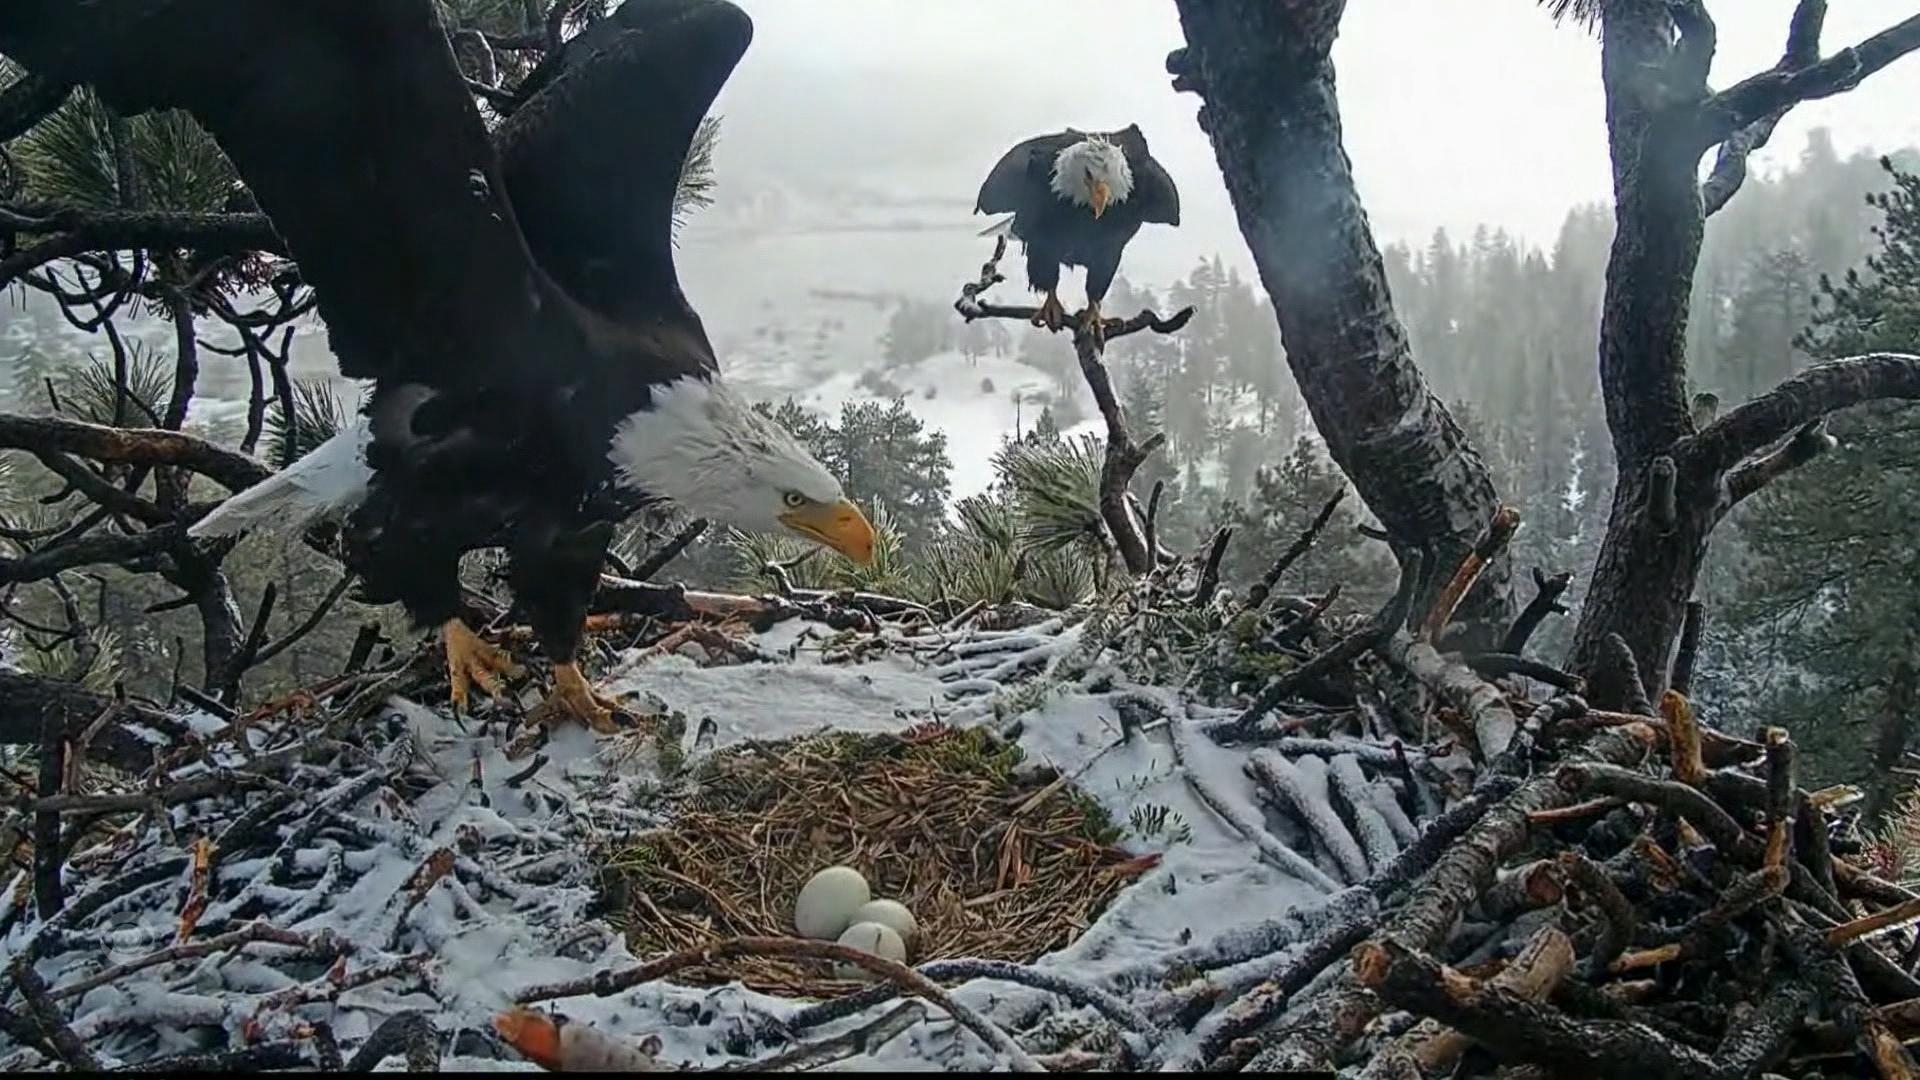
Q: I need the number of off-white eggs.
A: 3